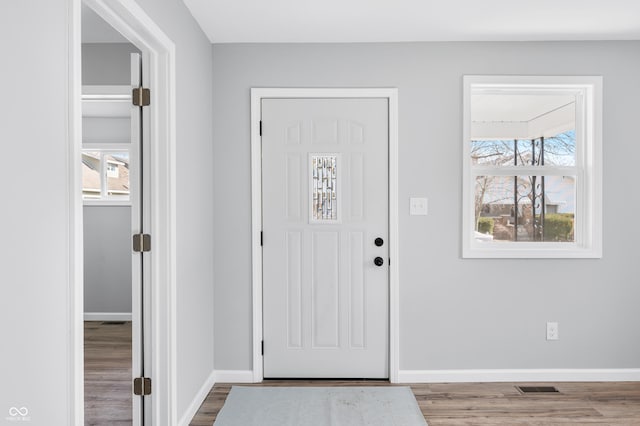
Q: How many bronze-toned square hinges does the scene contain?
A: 3